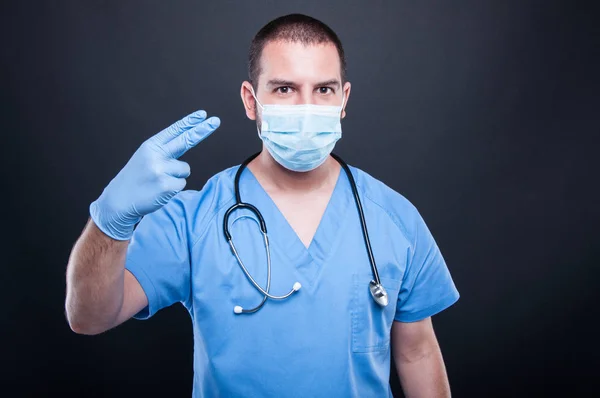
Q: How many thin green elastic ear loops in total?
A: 0